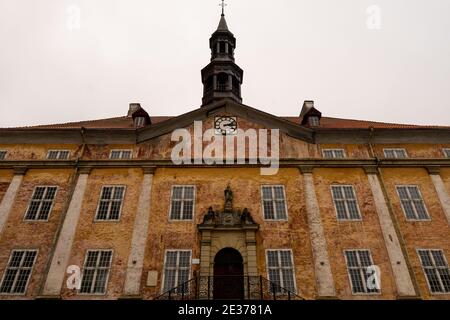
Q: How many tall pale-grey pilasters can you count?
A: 6